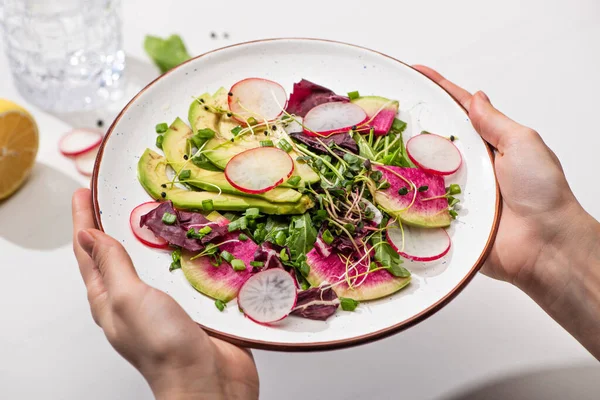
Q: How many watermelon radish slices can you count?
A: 4